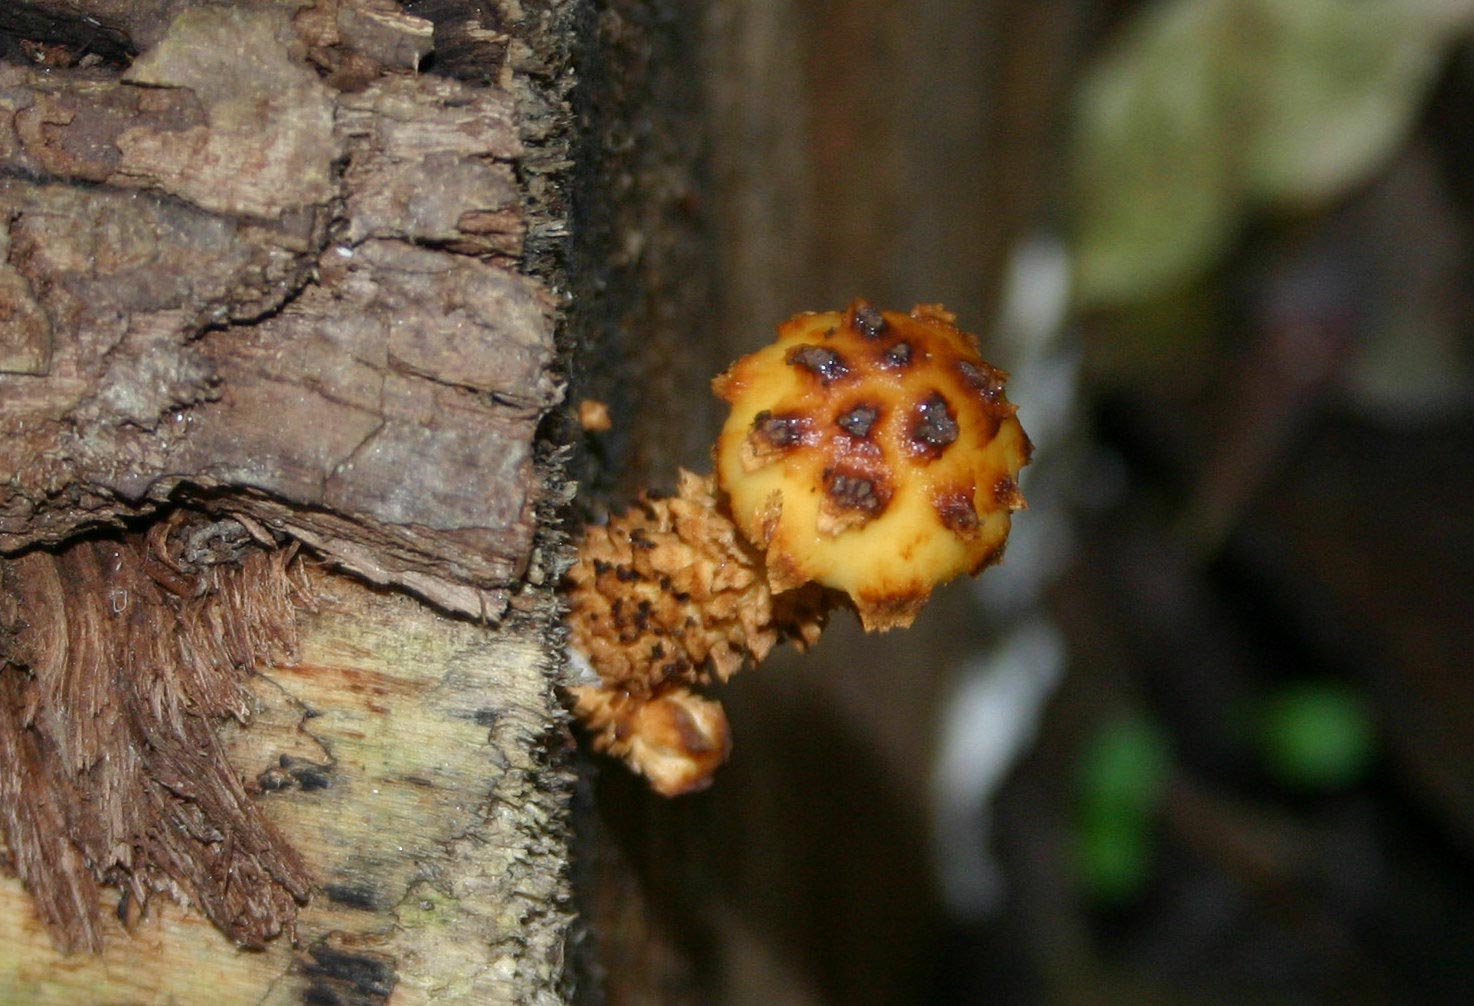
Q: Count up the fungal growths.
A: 2